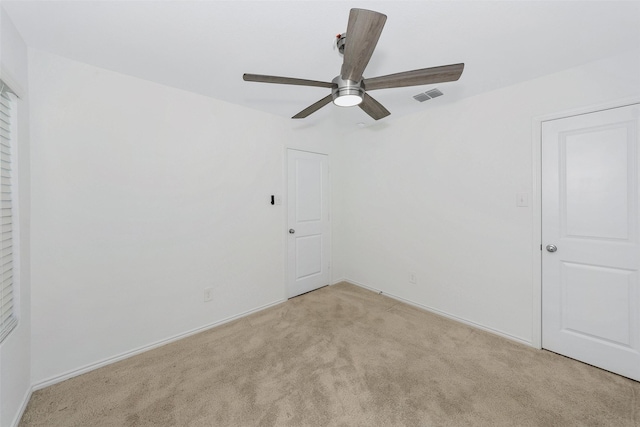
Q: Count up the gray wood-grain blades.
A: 5